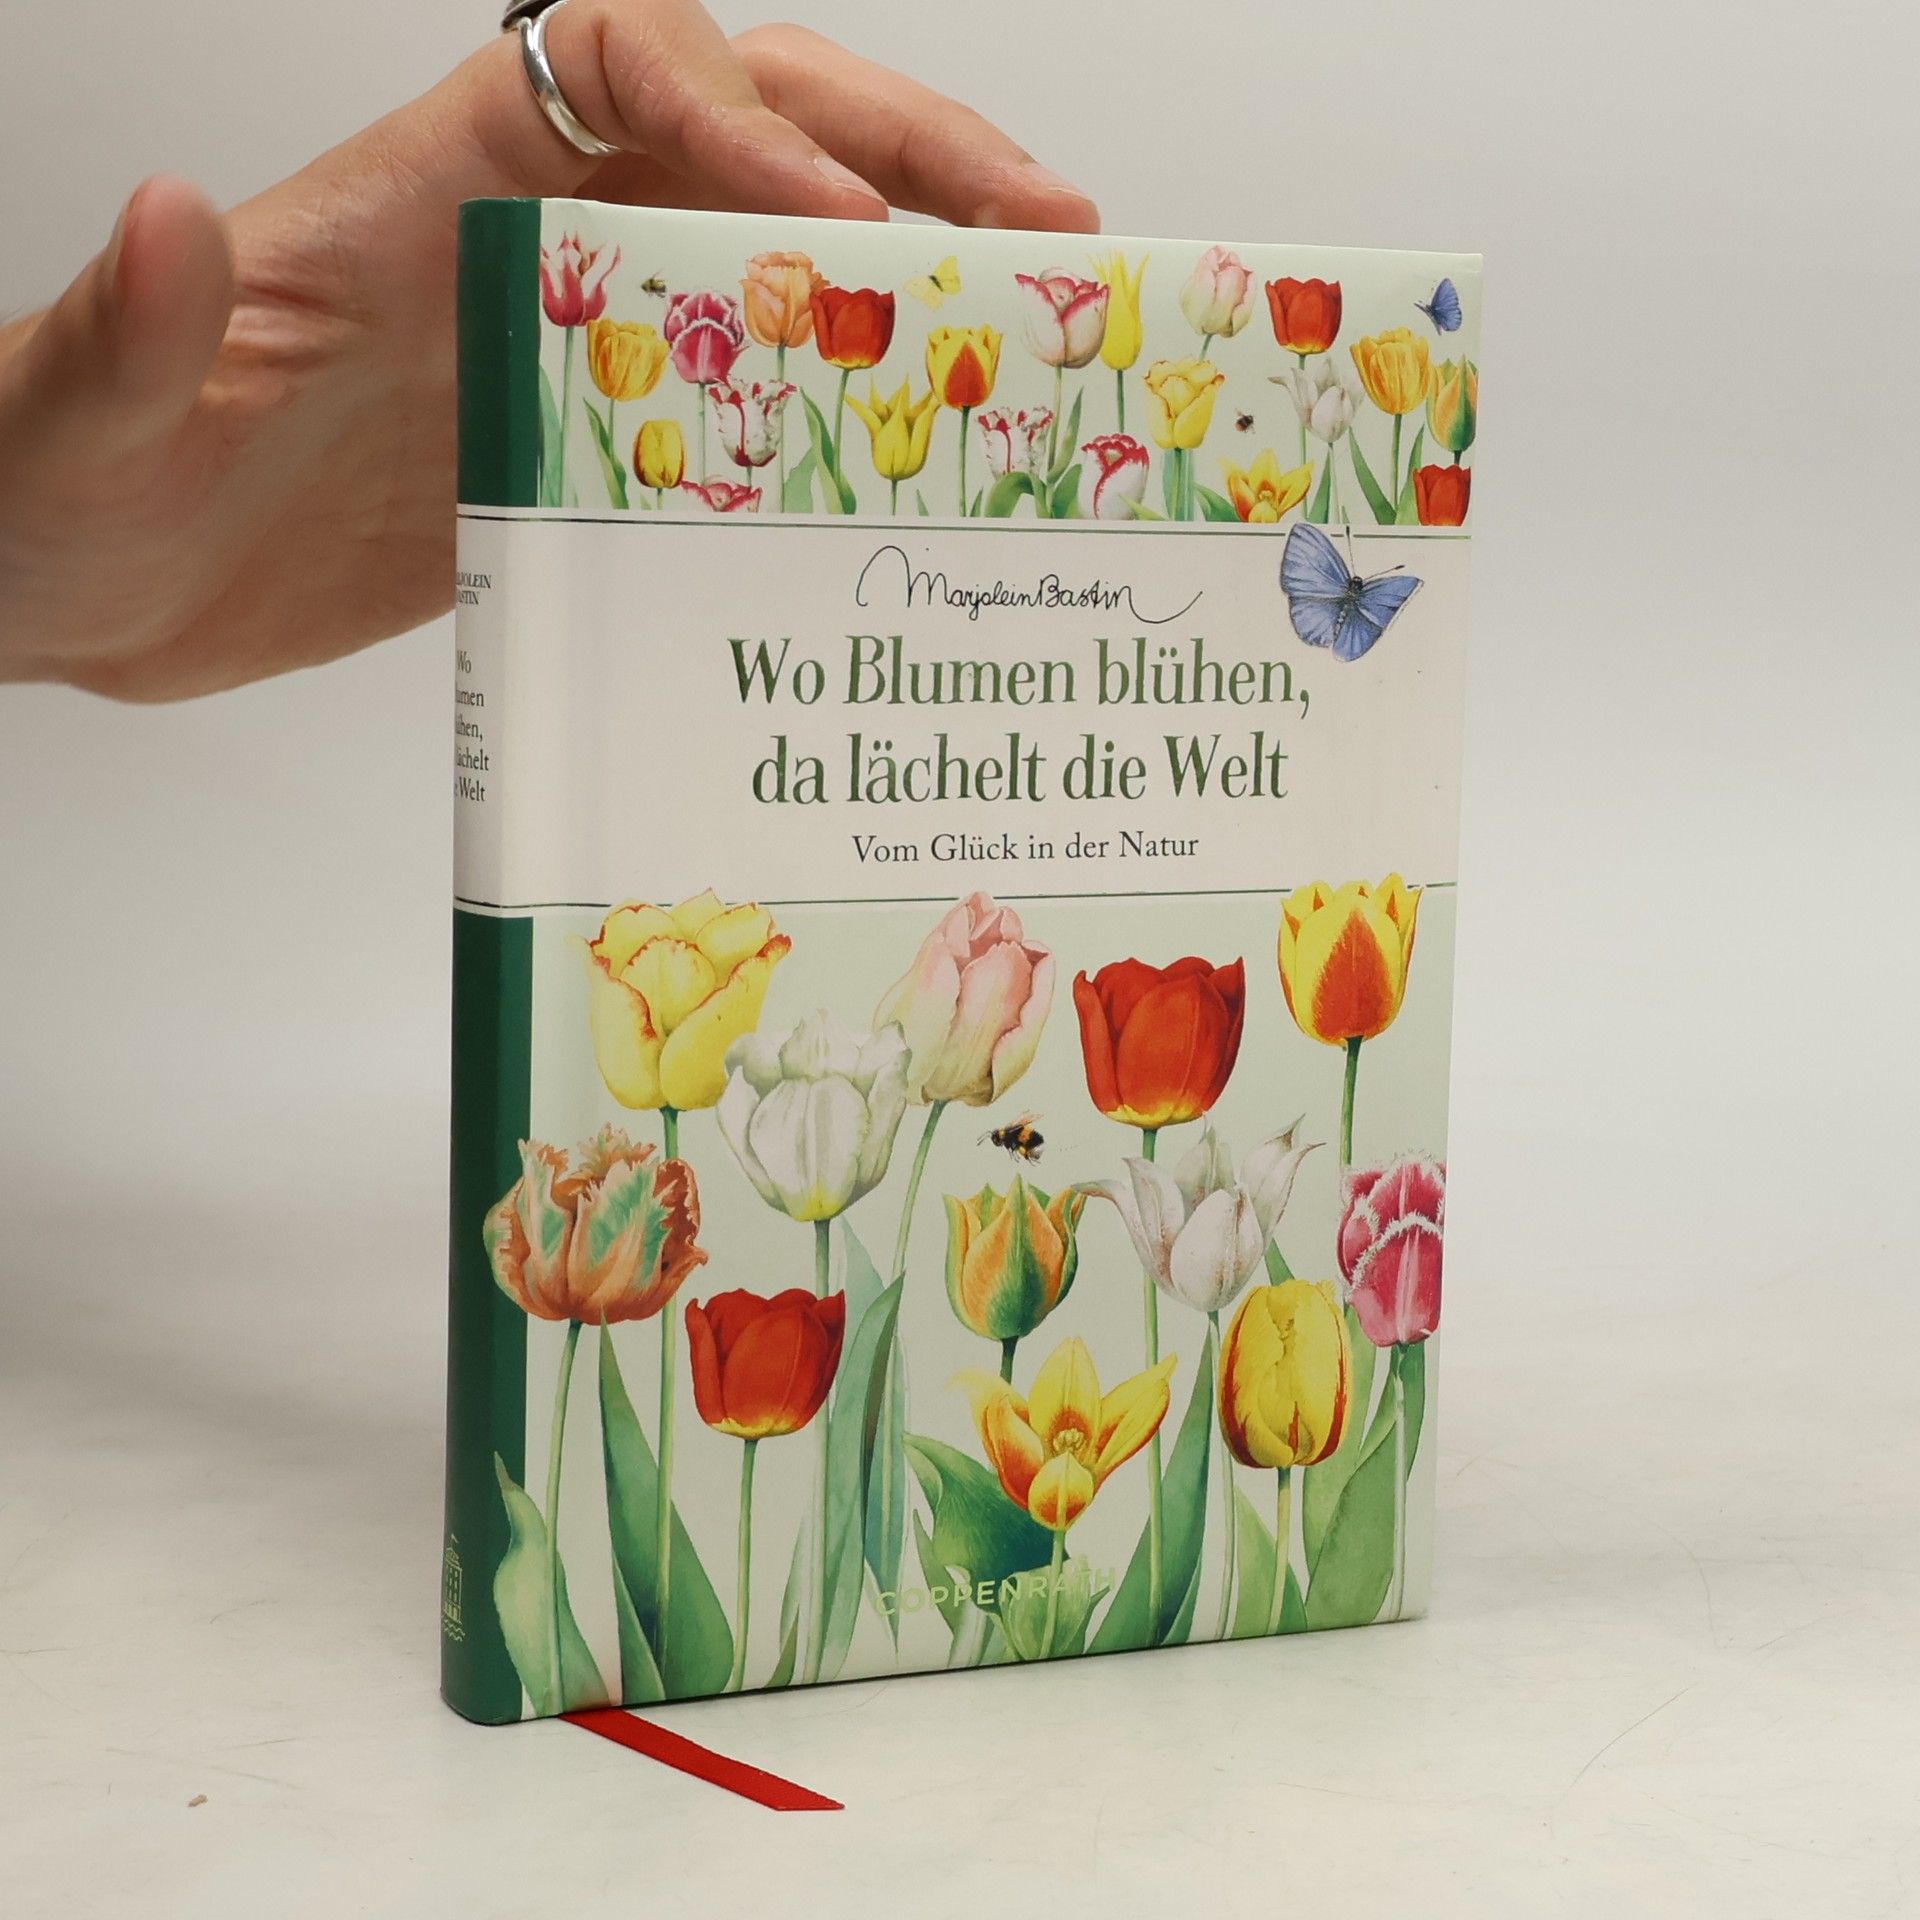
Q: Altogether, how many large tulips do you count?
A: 12